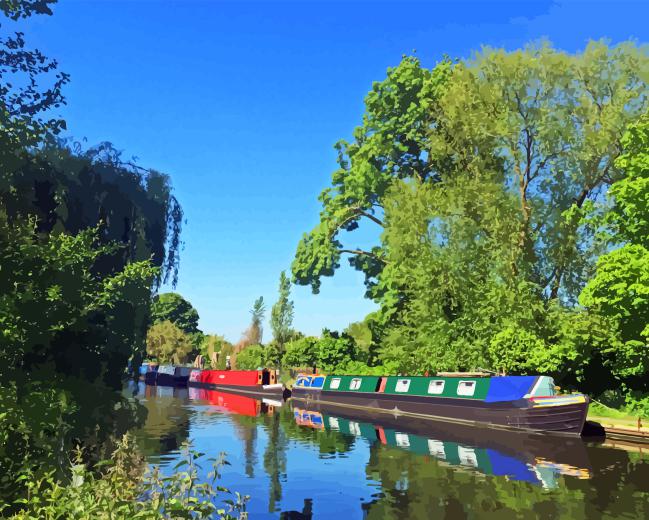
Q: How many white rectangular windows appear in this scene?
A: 5